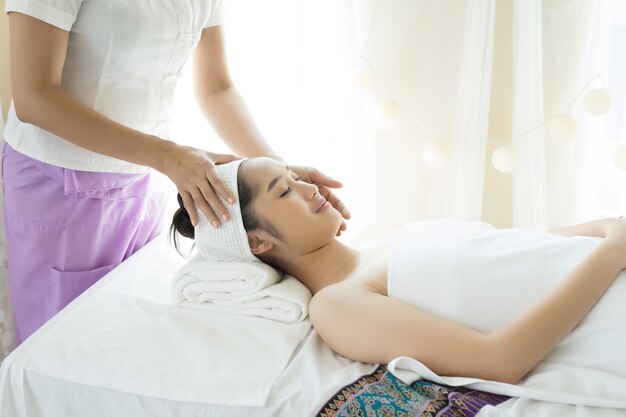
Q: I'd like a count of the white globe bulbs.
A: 7